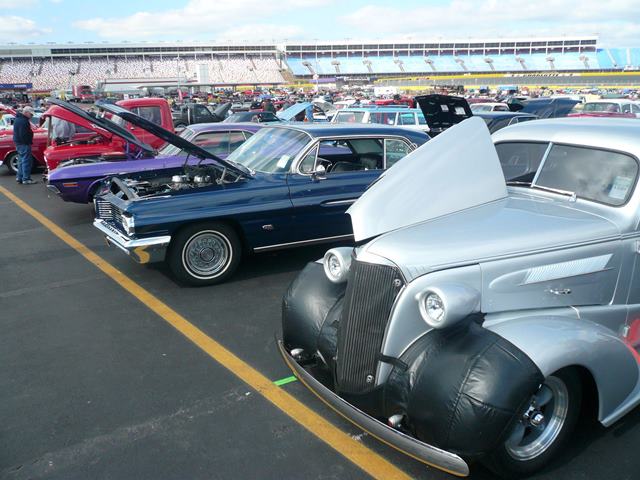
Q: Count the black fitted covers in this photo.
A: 2